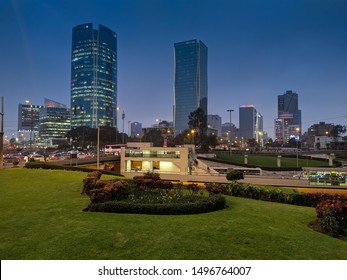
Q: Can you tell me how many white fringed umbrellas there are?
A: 0